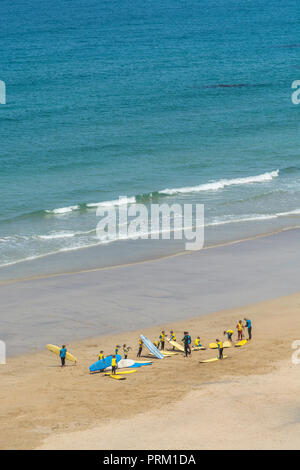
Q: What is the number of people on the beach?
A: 15